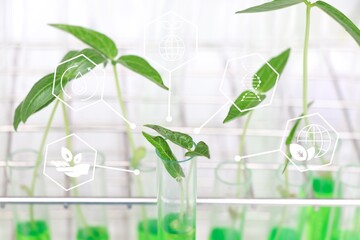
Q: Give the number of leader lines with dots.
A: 5